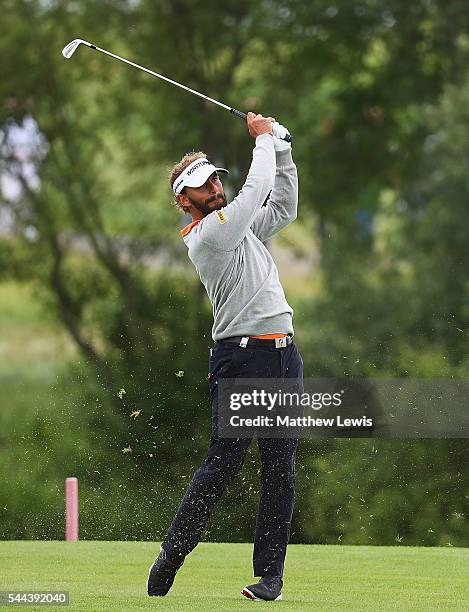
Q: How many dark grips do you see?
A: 1